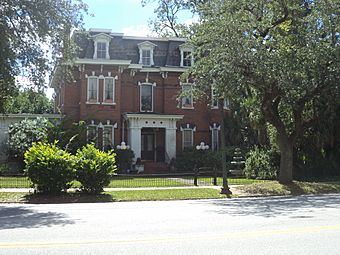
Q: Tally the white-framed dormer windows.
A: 3